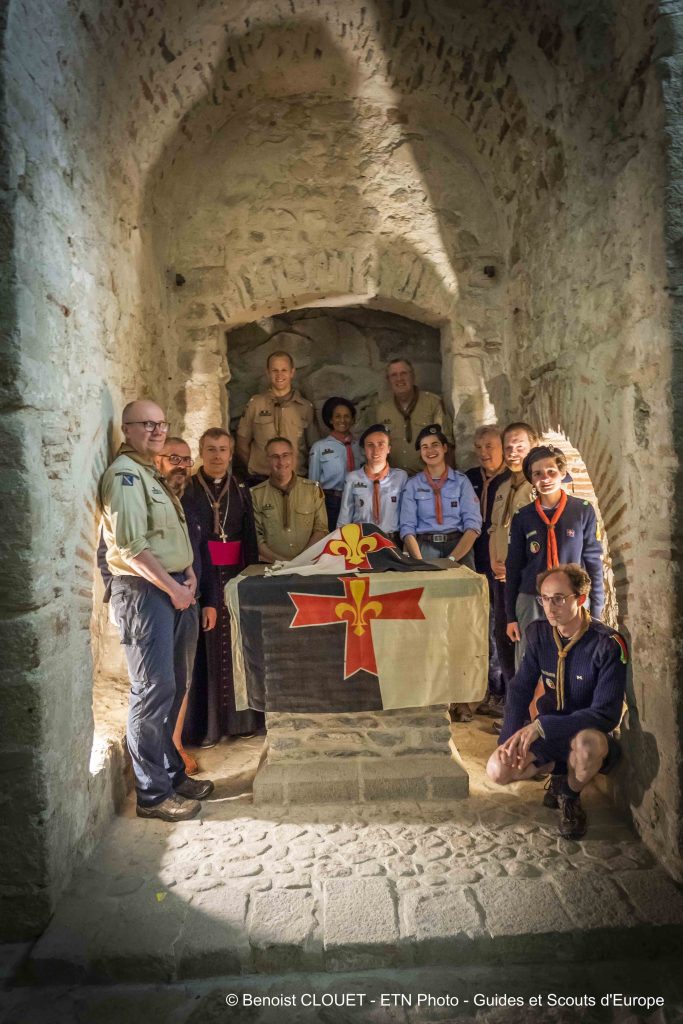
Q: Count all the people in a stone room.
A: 13